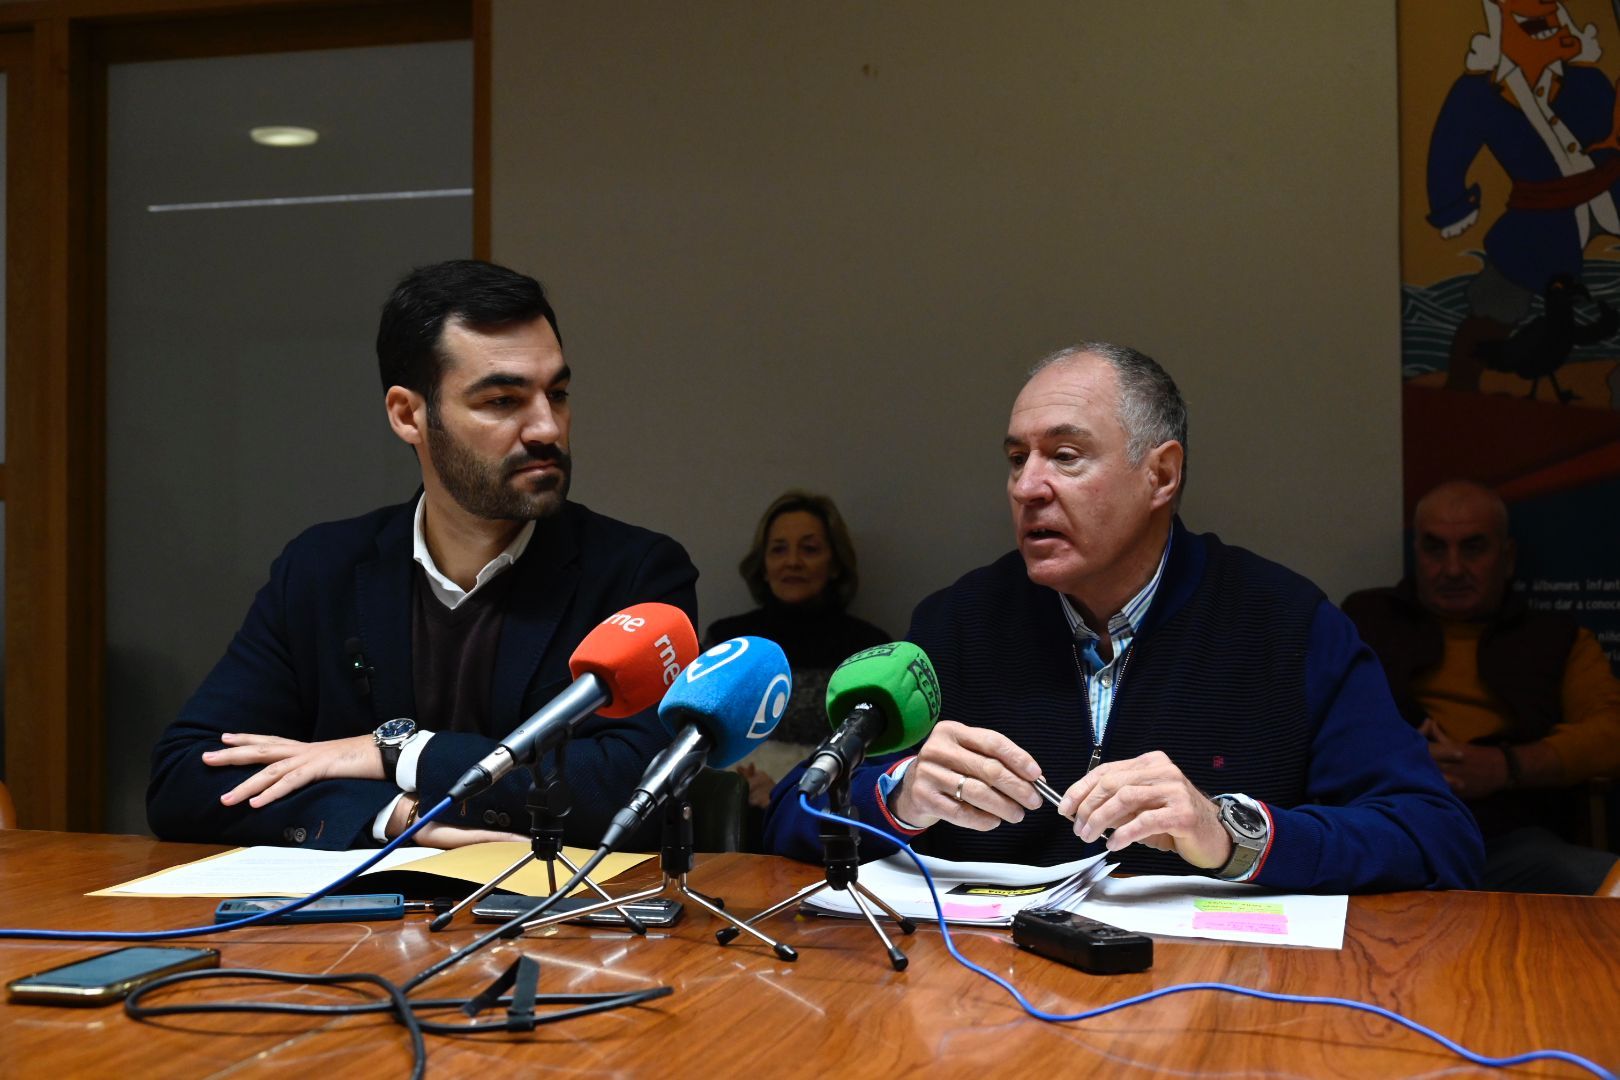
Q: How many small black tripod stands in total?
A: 3